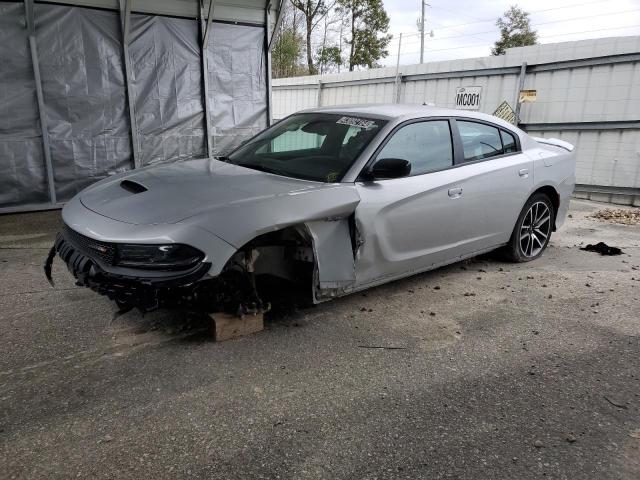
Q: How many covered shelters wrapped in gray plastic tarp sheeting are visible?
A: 1